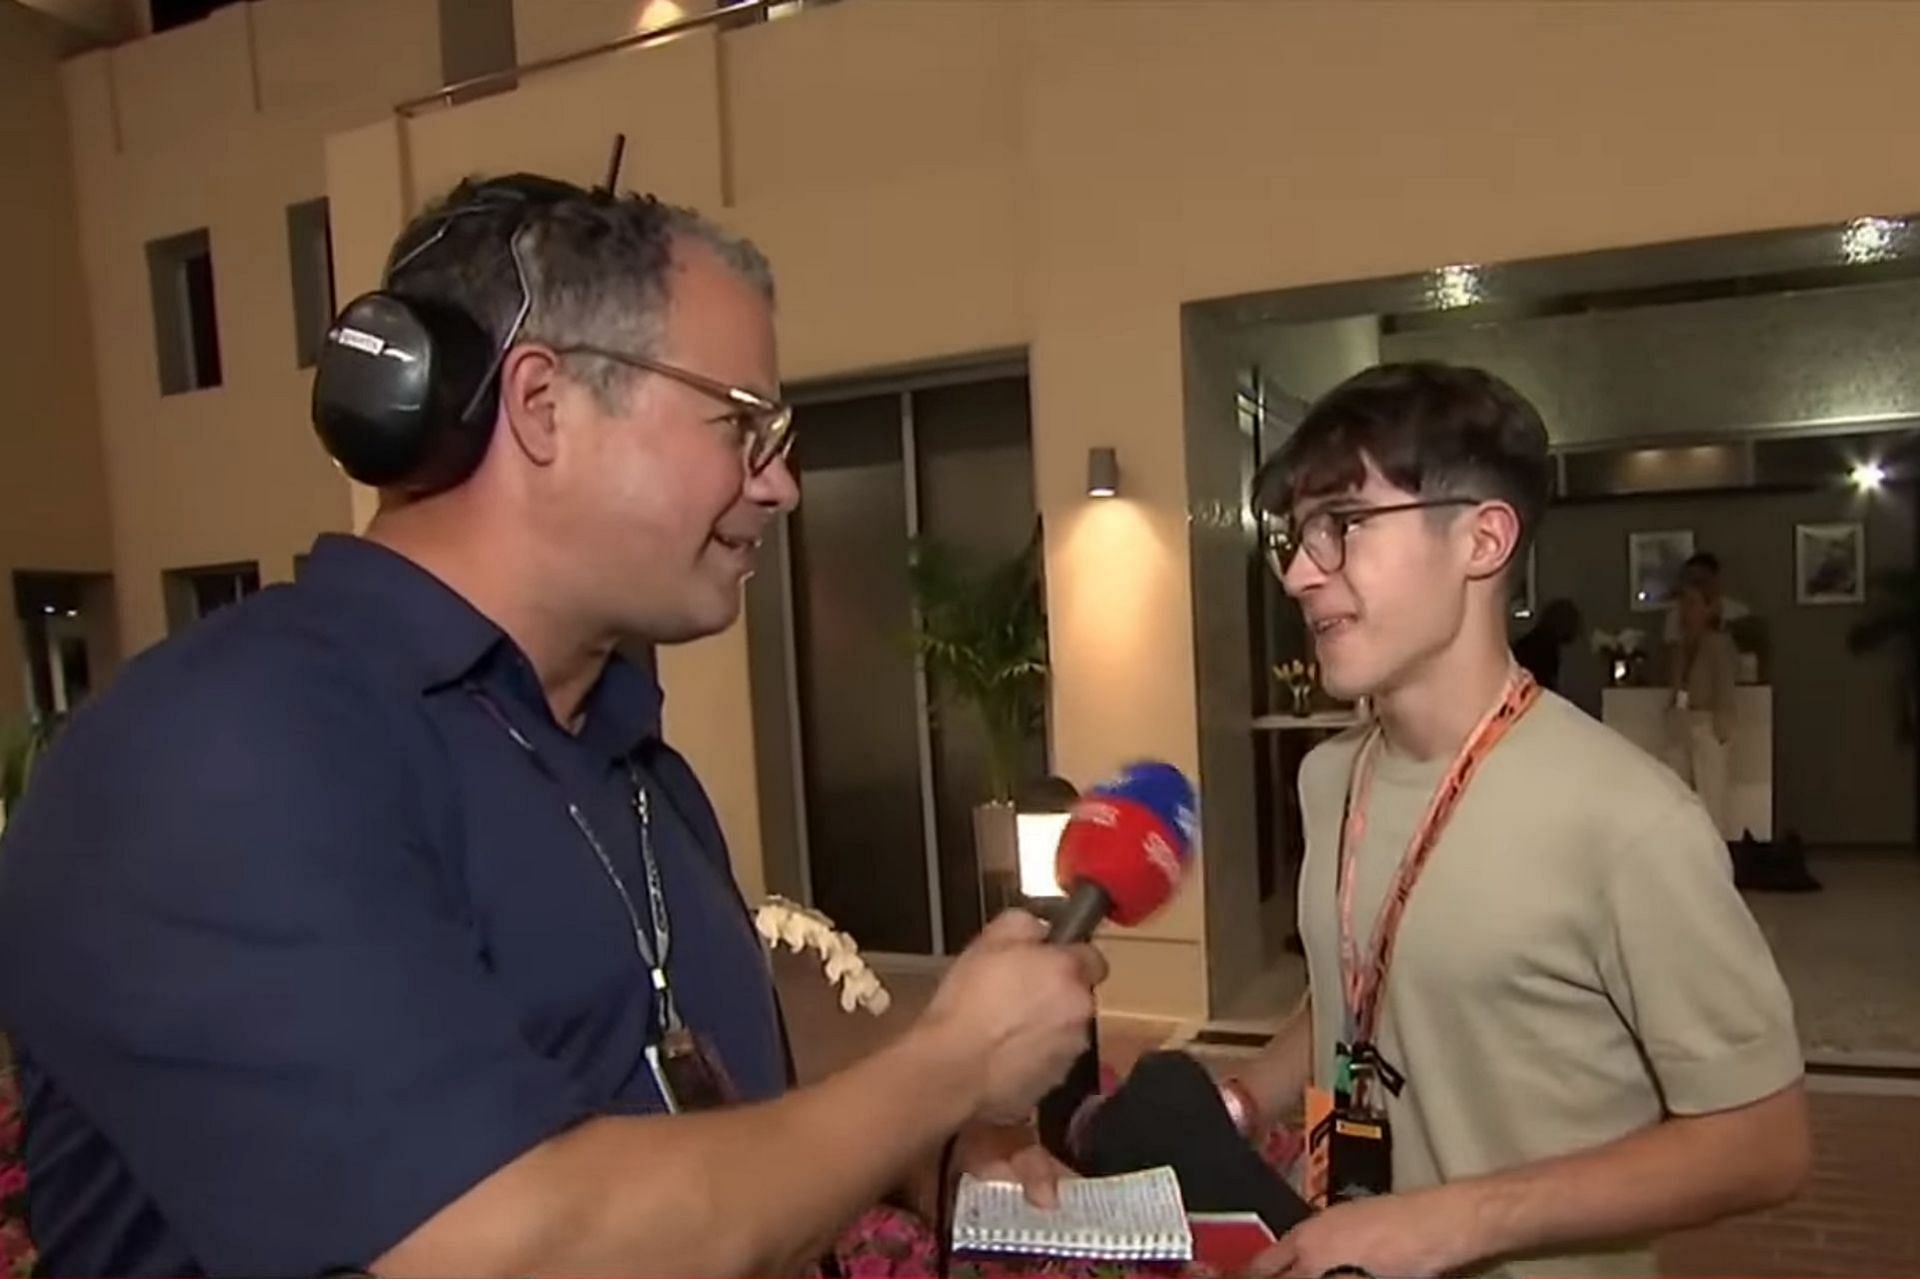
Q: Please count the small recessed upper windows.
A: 2